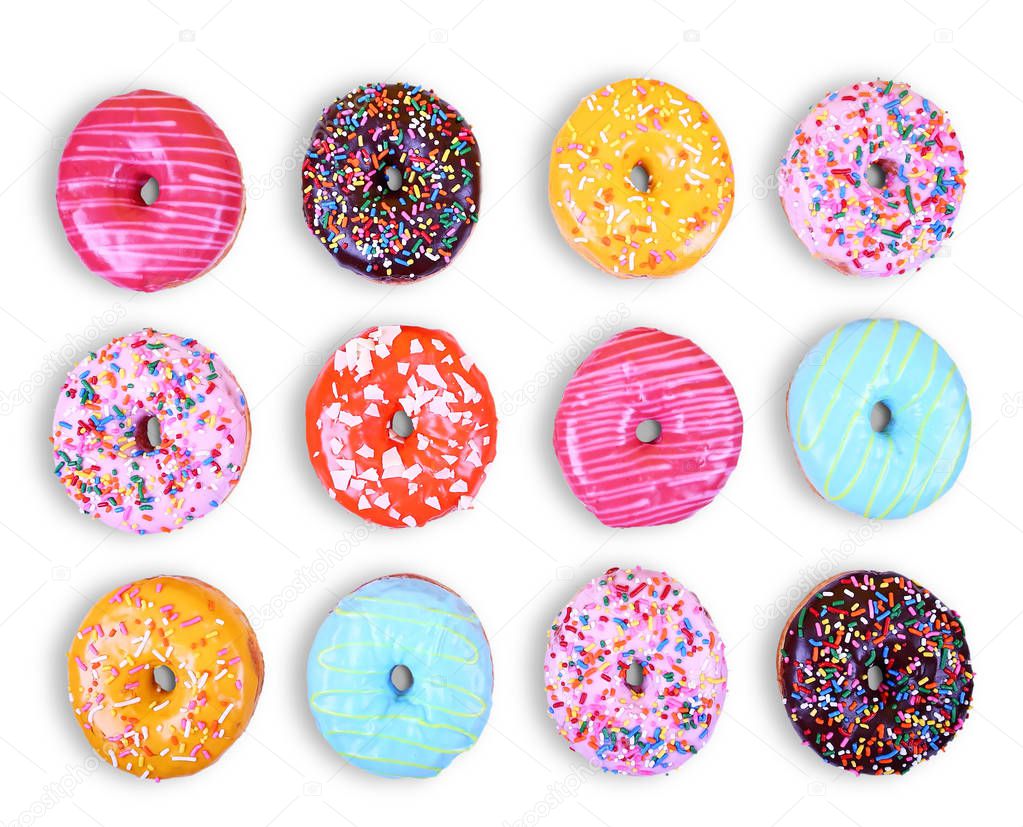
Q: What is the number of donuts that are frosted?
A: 12